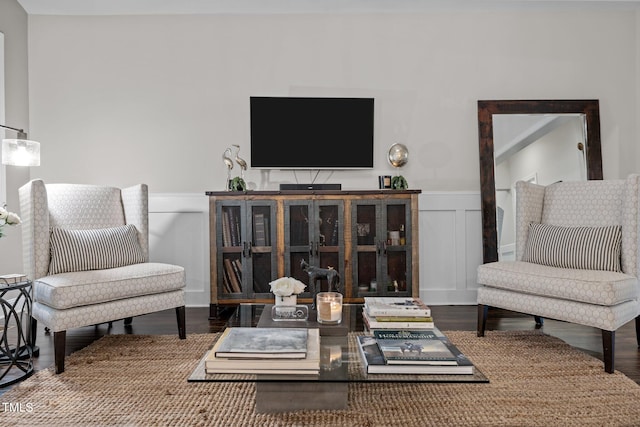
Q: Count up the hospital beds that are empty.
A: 0